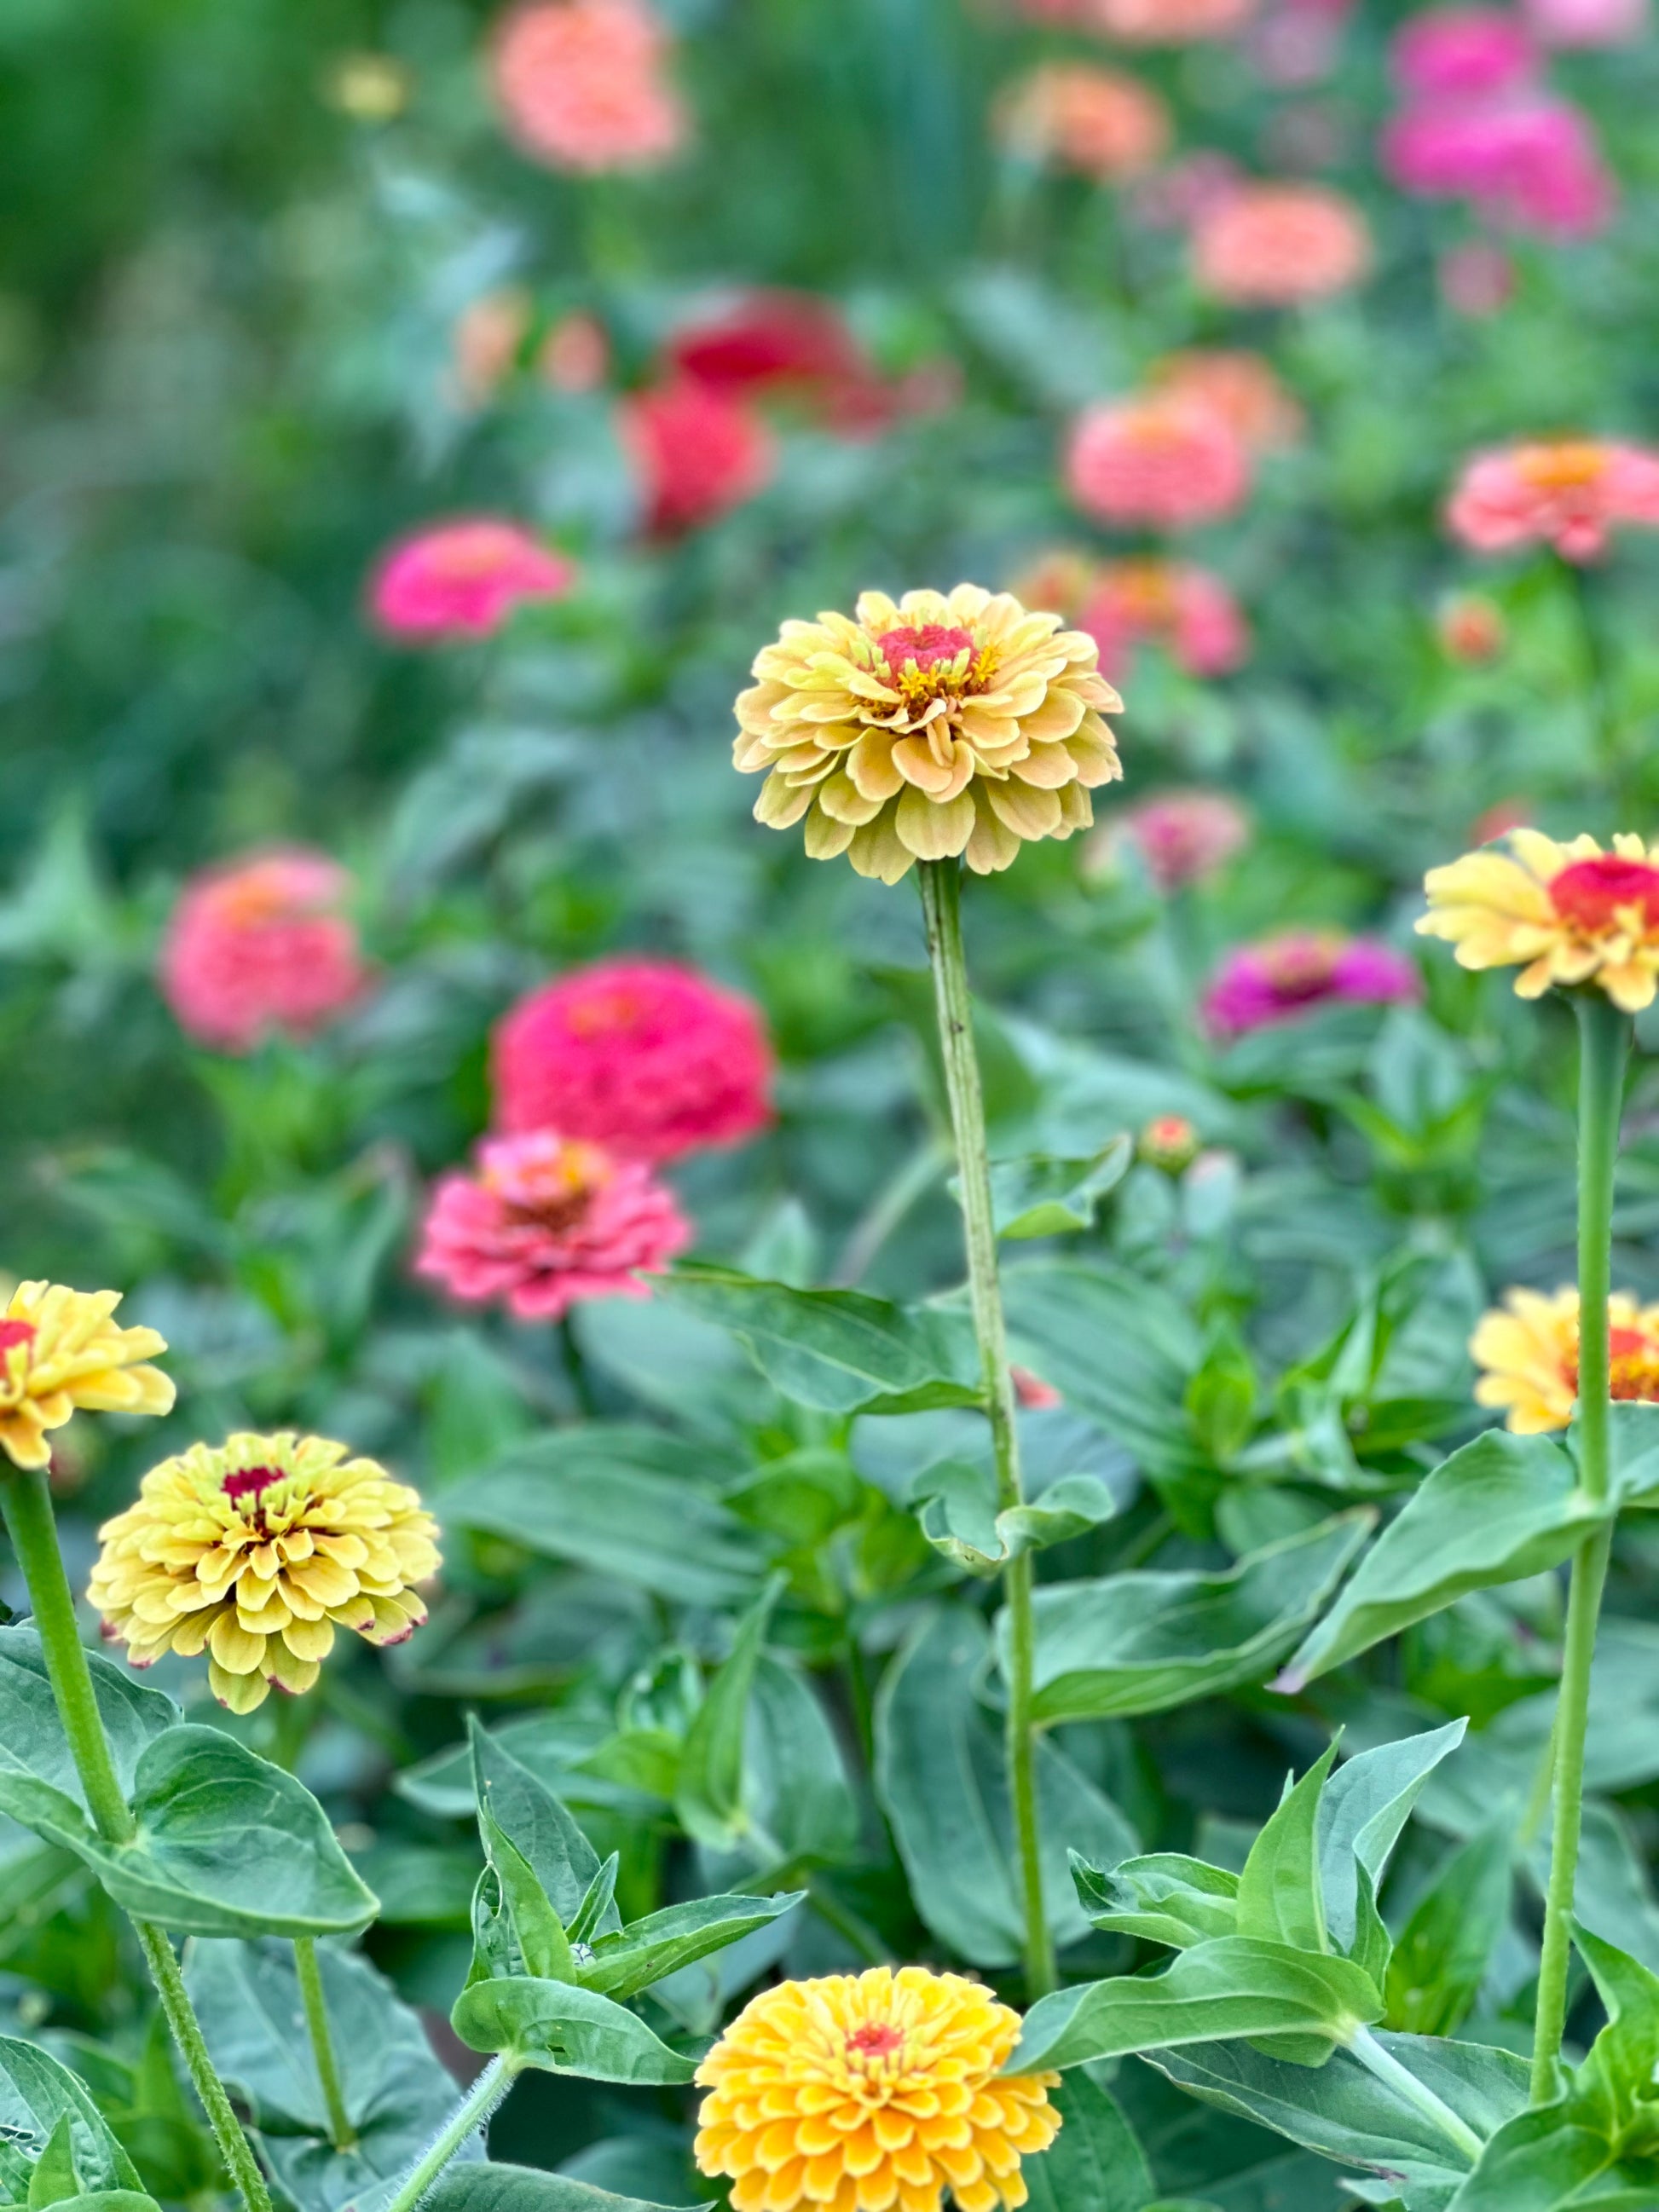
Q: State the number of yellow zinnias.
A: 6